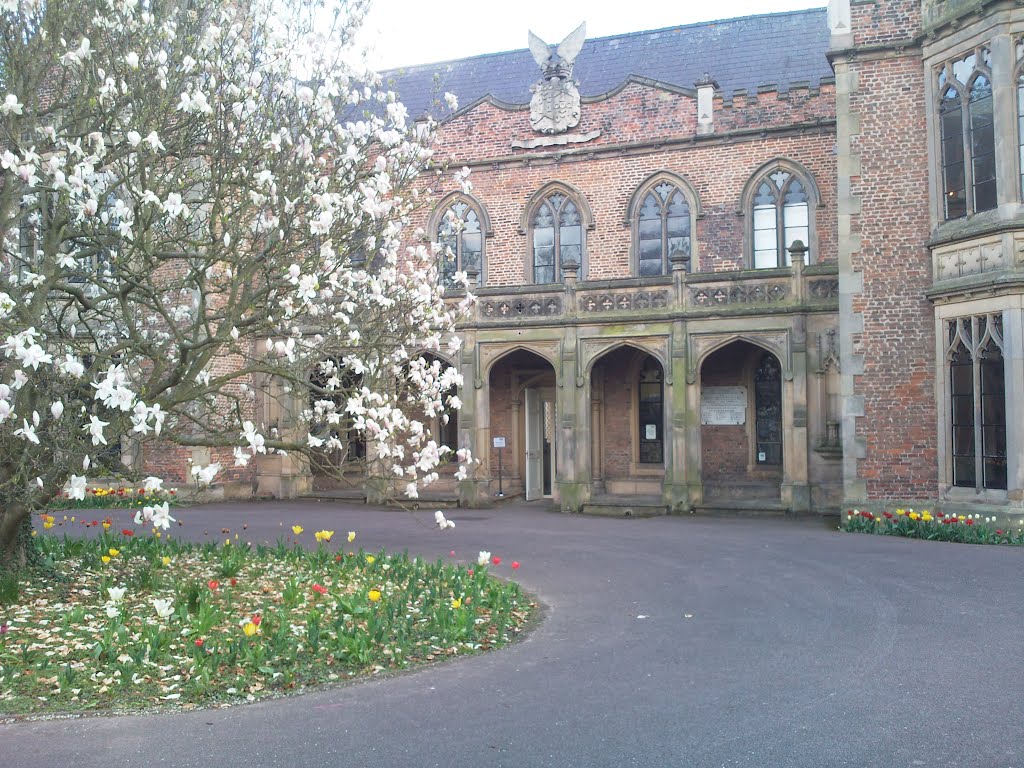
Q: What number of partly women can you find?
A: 0